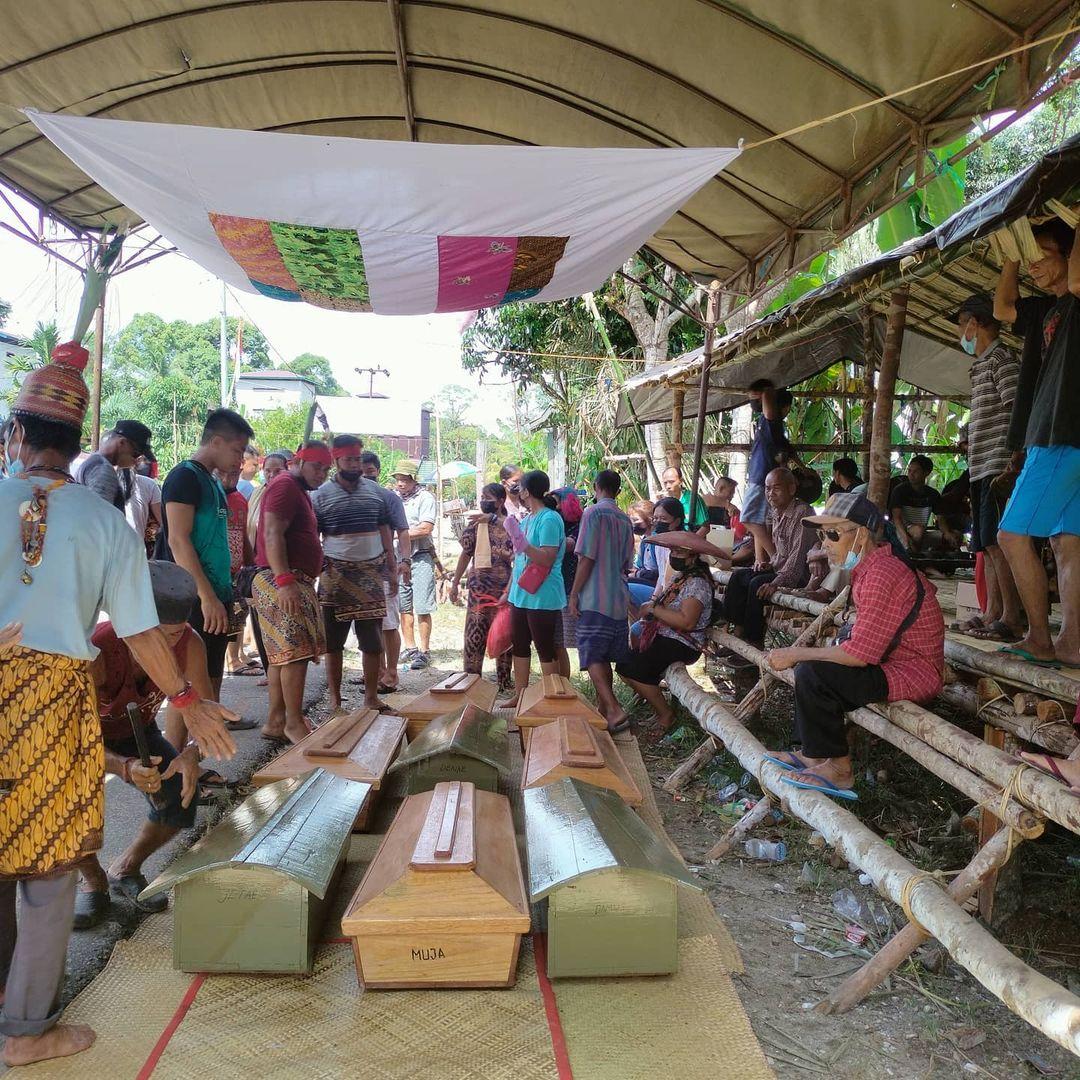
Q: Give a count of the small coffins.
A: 8